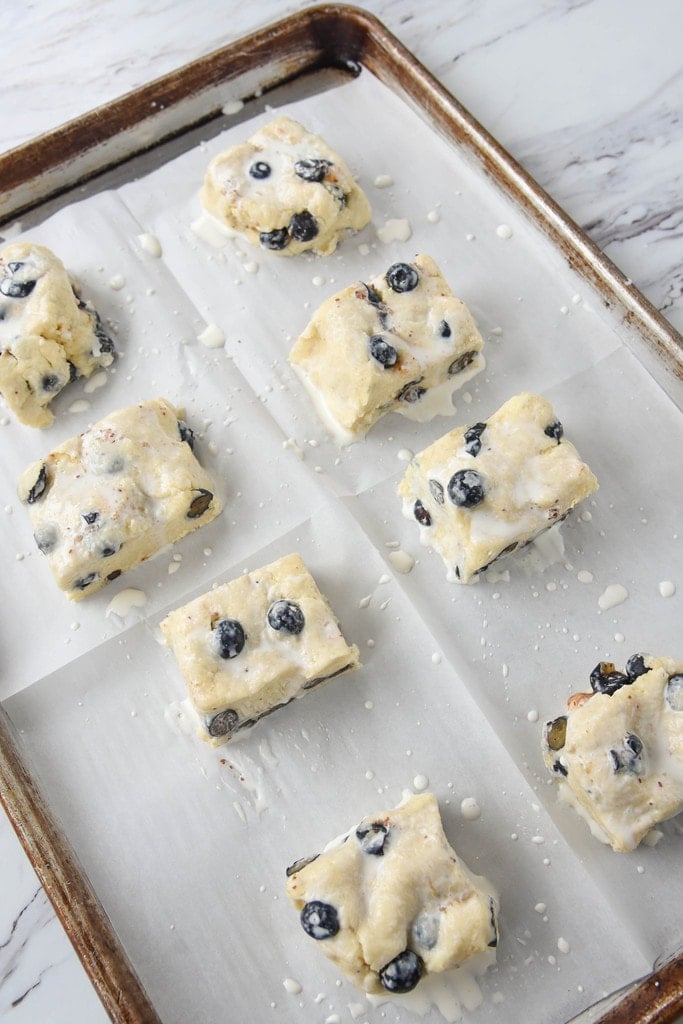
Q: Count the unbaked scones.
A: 8